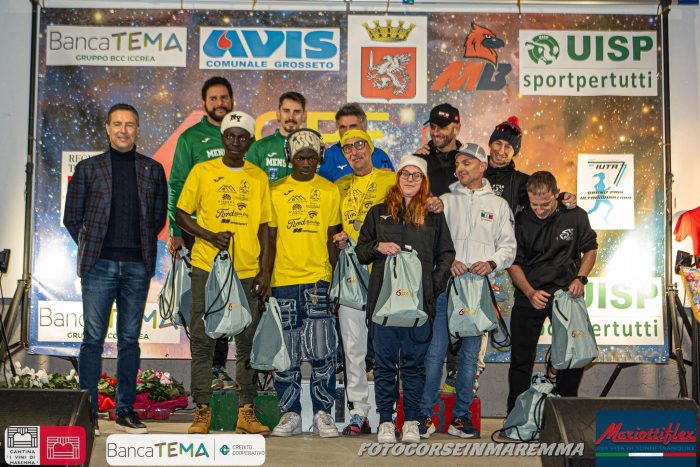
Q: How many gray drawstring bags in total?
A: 8